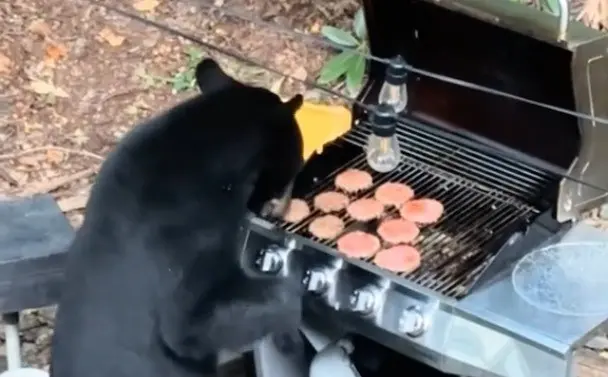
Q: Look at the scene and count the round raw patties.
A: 10